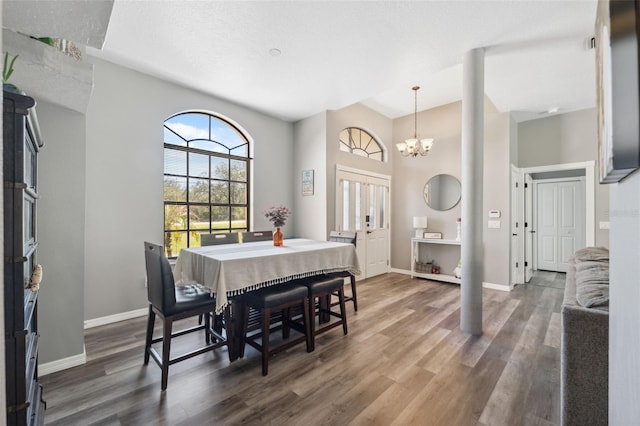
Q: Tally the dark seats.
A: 6